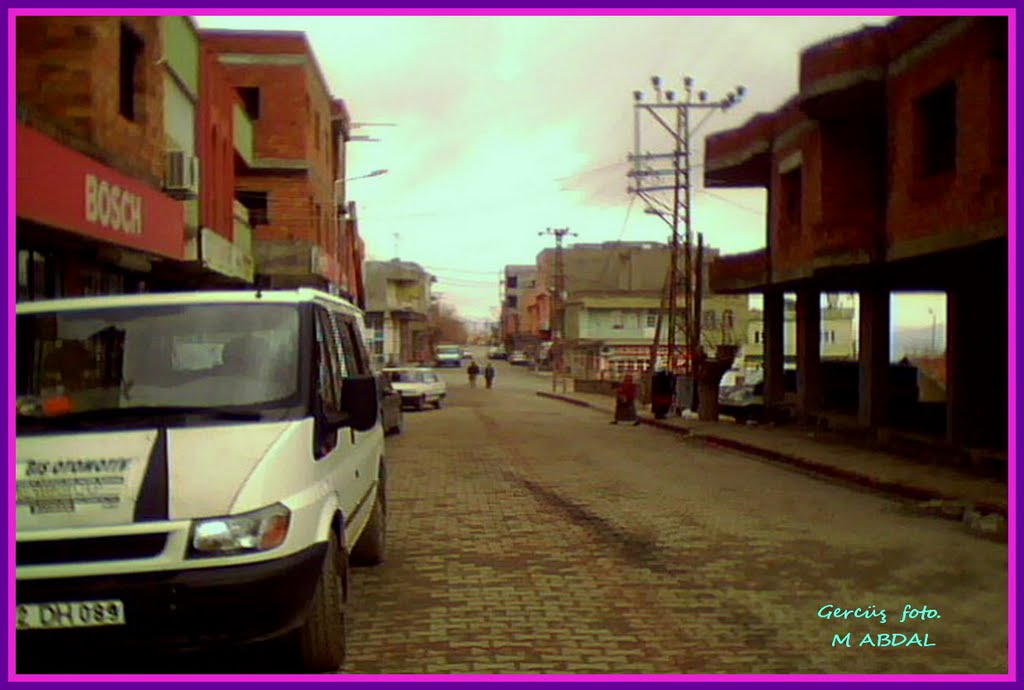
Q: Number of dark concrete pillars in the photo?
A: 4